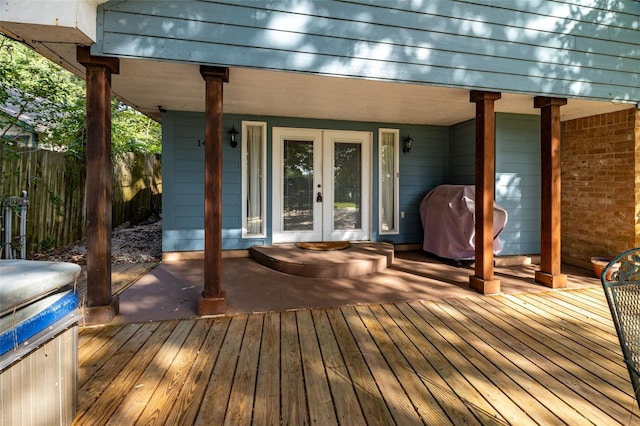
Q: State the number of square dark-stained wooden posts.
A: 4